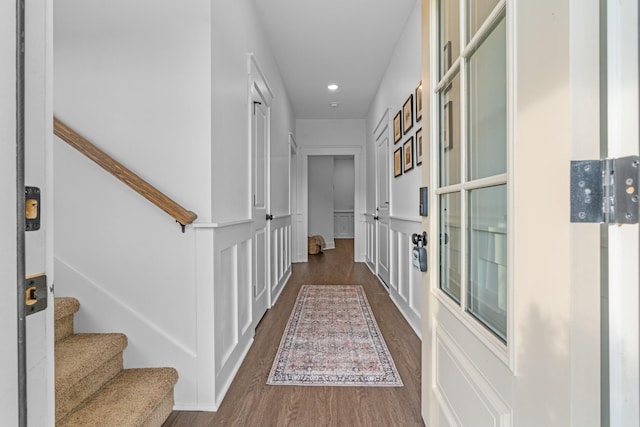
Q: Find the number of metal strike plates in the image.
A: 2